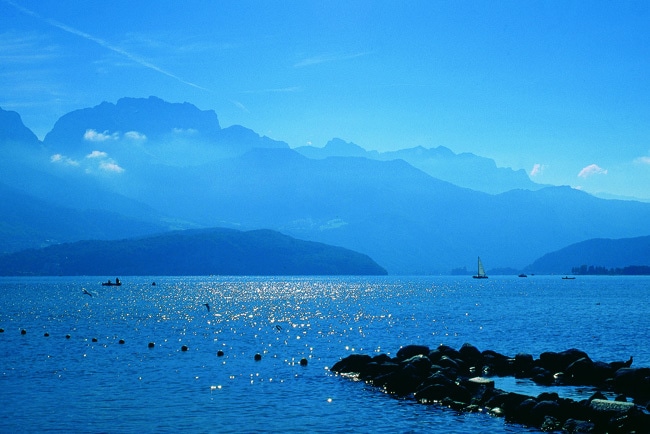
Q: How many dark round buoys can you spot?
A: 11